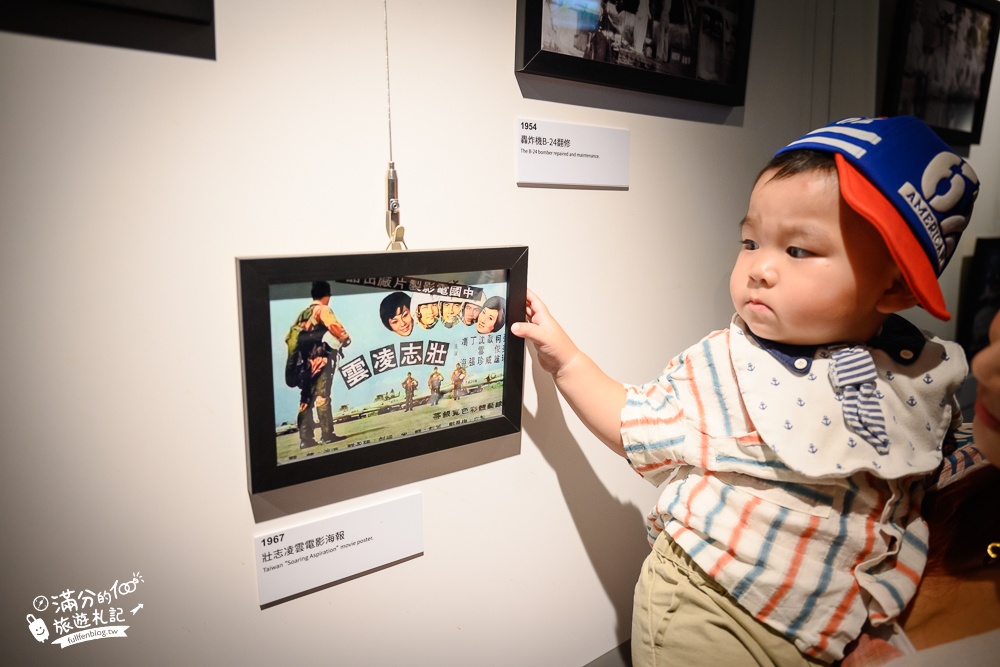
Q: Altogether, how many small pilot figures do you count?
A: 3